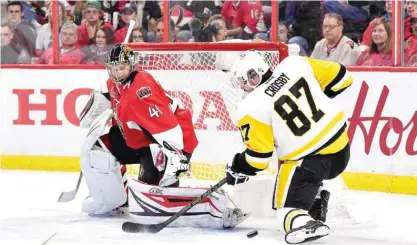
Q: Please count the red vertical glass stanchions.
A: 4